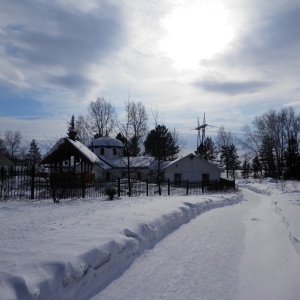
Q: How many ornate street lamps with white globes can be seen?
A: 0